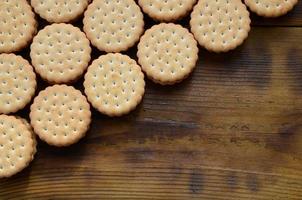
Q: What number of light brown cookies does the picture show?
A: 12